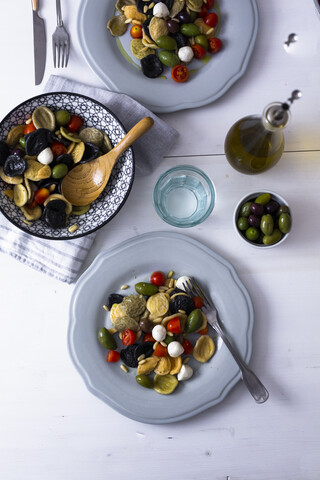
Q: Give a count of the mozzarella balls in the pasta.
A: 7